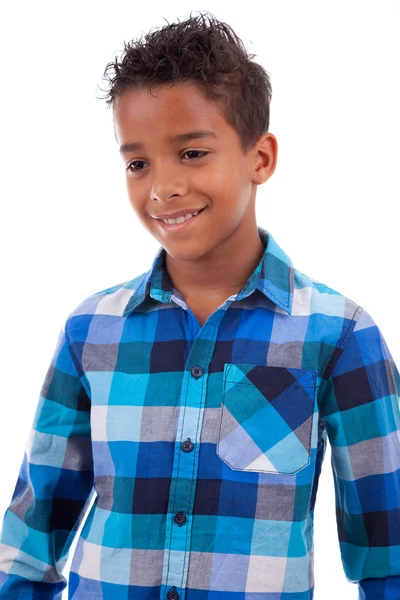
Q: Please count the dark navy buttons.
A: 4